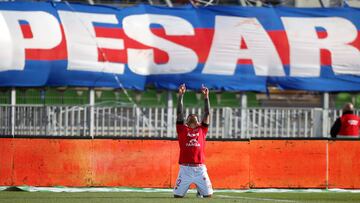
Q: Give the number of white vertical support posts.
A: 5